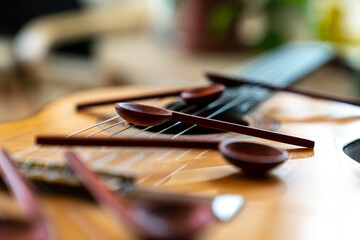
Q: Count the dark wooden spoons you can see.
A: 6